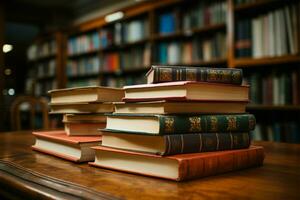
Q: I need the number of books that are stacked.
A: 11